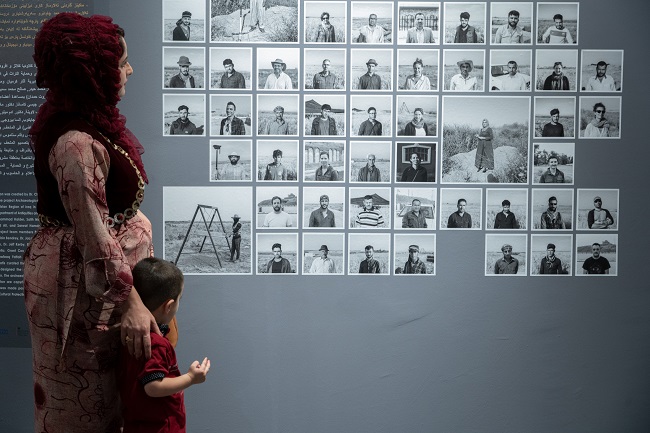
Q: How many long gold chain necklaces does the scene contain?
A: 1